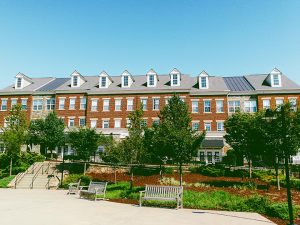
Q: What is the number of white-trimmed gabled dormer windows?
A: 8